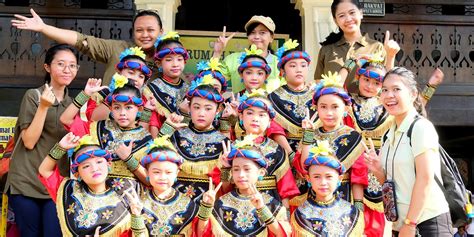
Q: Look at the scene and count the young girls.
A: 14